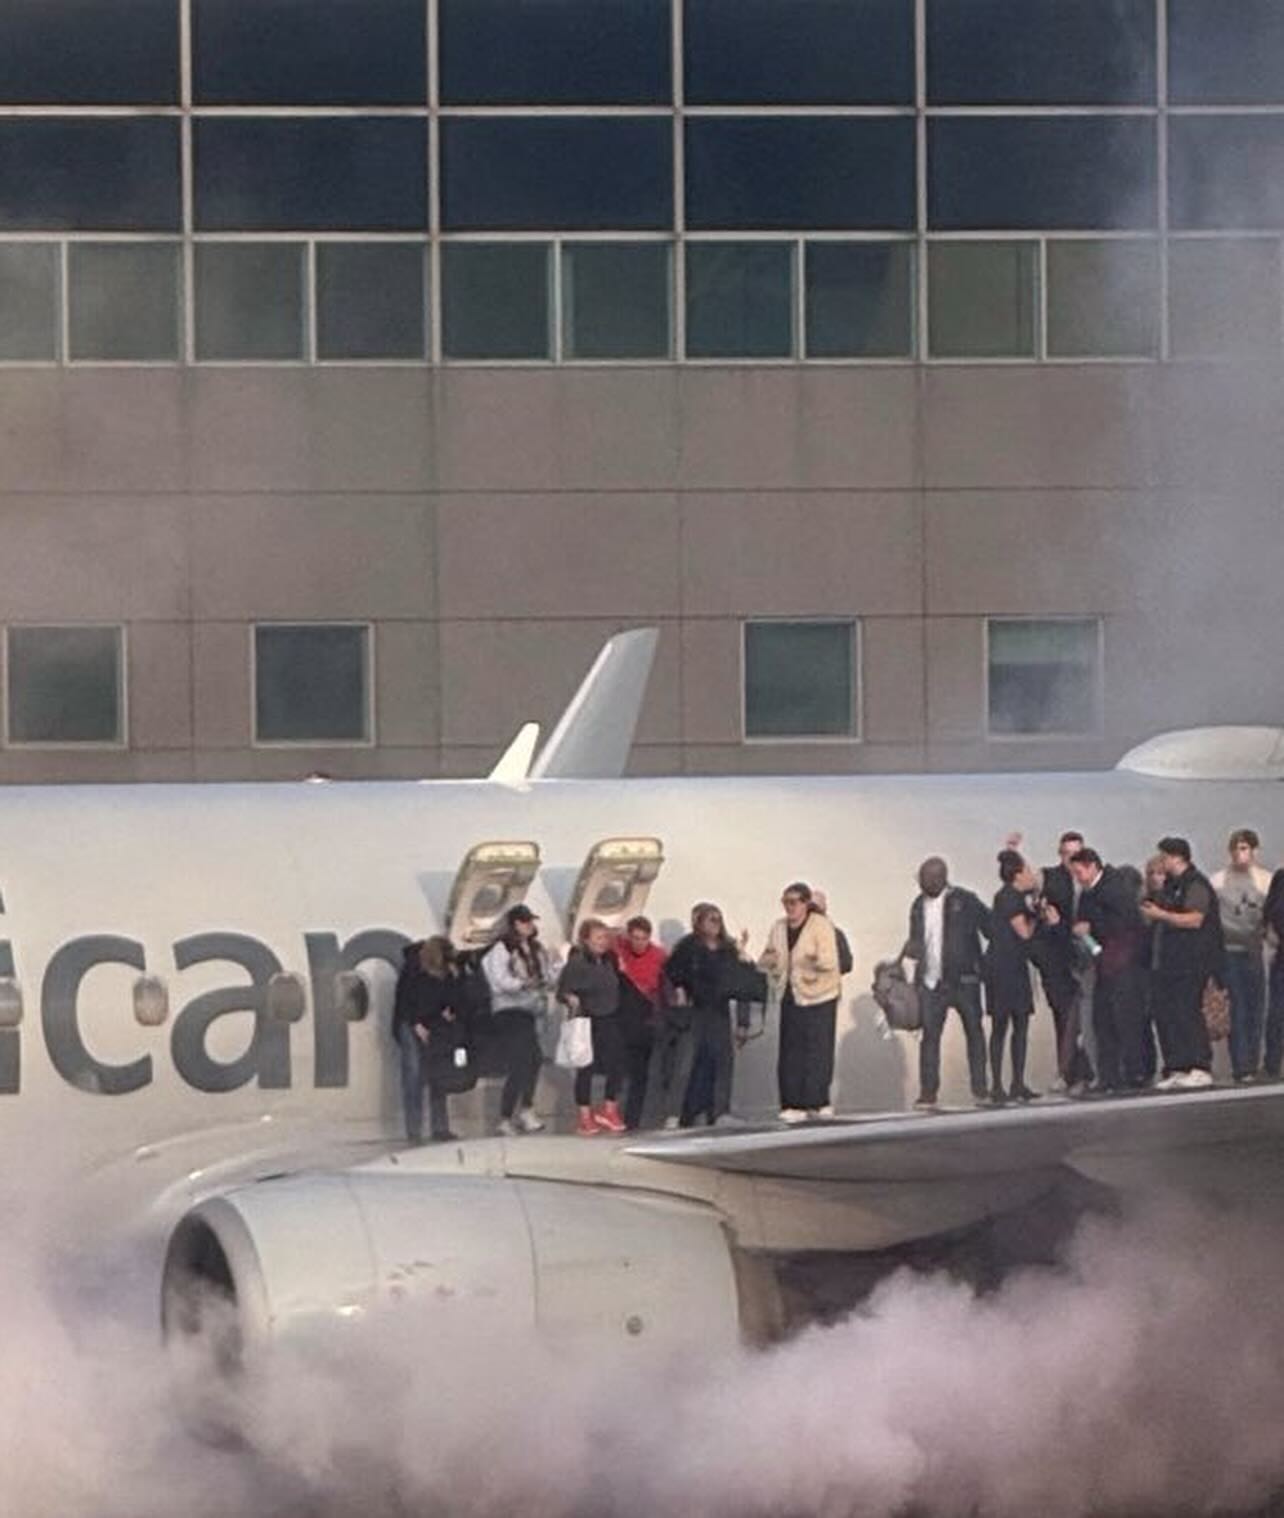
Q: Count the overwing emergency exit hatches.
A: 2